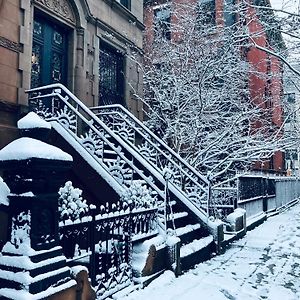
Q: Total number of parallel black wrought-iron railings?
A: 2